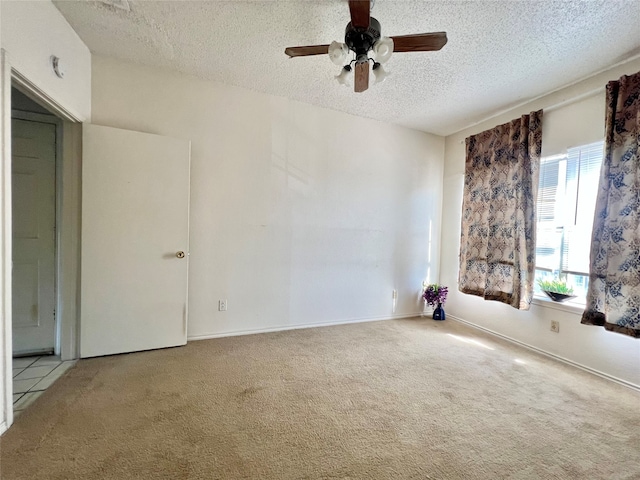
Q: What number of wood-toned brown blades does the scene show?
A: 4